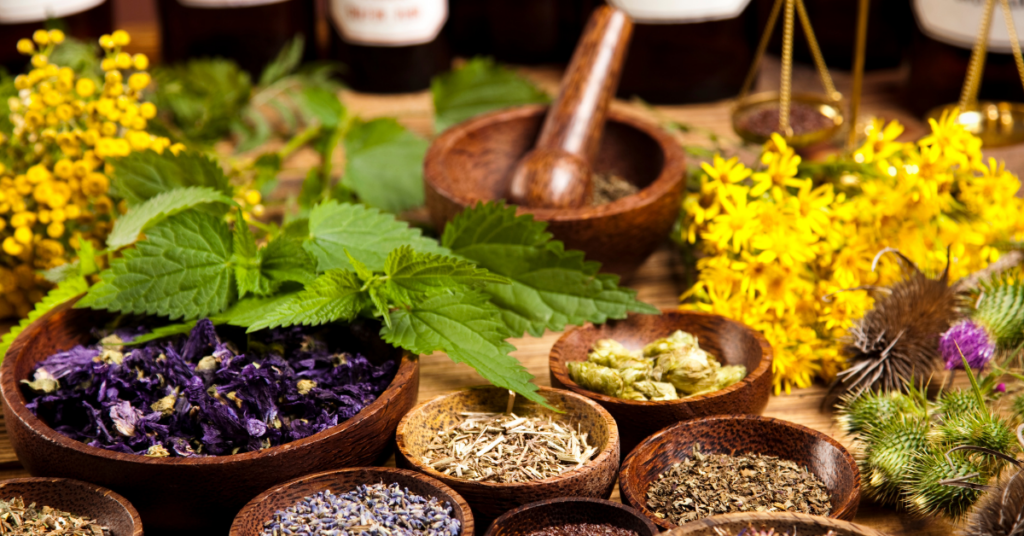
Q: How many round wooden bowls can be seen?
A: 9